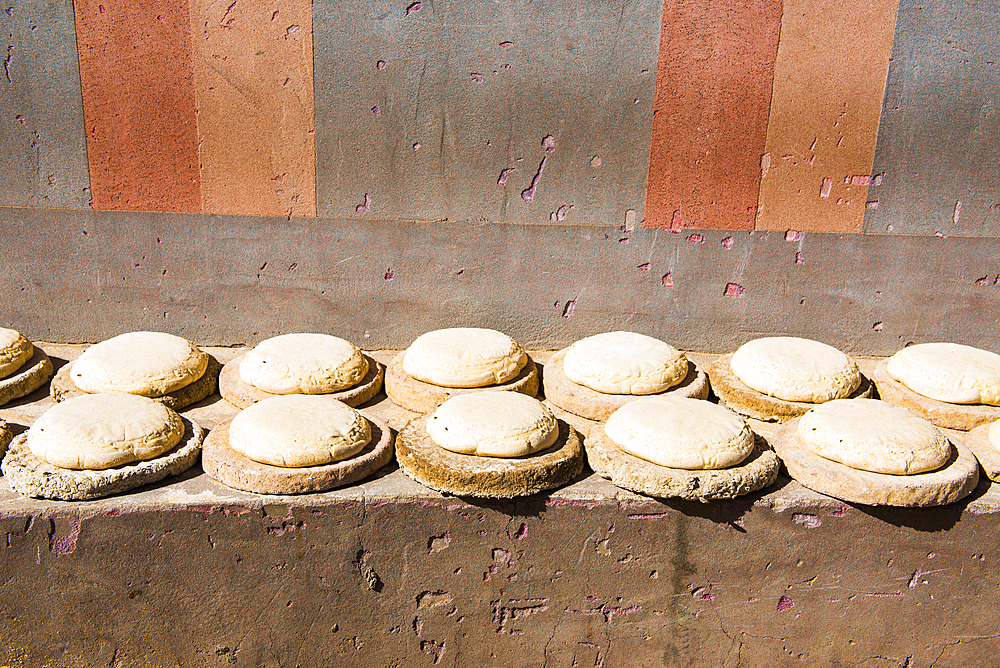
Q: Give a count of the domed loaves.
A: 13